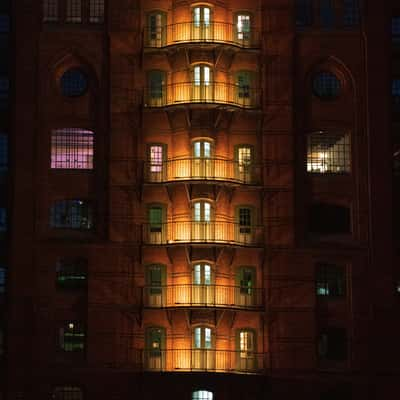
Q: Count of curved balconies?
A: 6